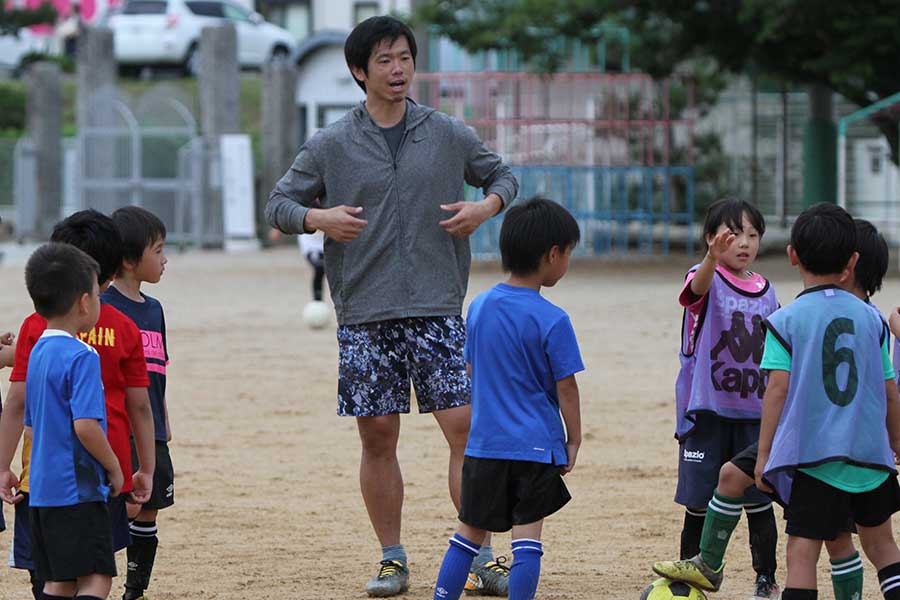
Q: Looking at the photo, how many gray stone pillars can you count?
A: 4